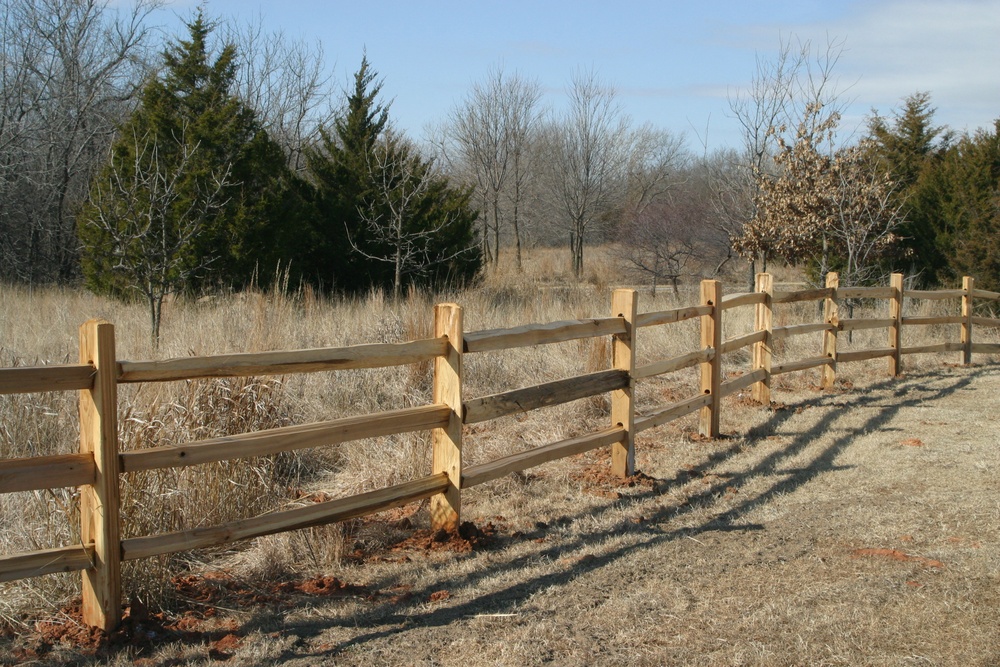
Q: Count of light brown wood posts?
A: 8